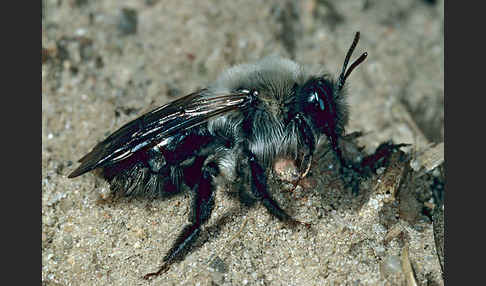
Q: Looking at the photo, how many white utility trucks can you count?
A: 0